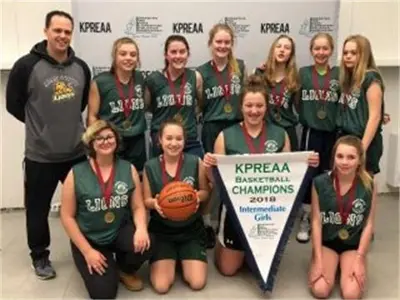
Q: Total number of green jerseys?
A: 10